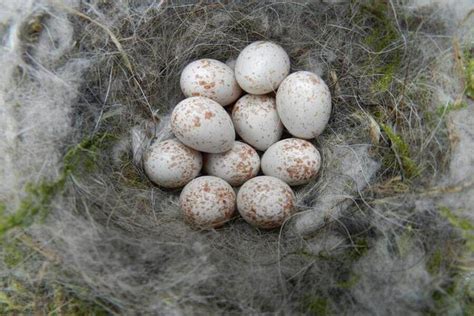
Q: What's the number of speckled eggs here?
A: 10